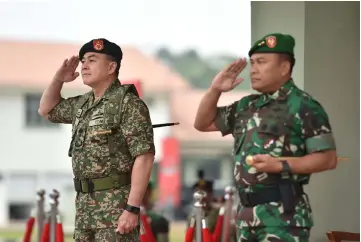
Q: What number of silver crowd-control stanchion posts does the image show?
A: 4